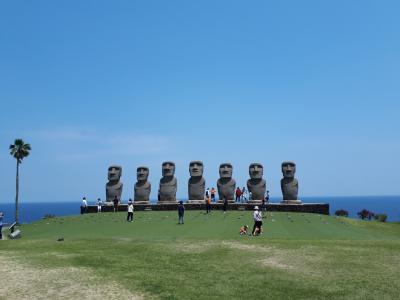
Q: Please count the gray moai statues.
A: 7